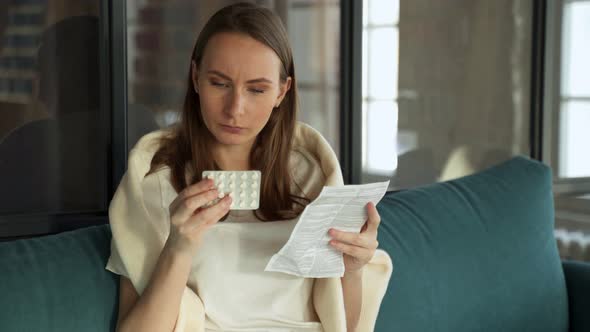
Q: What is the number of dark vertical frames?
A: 3